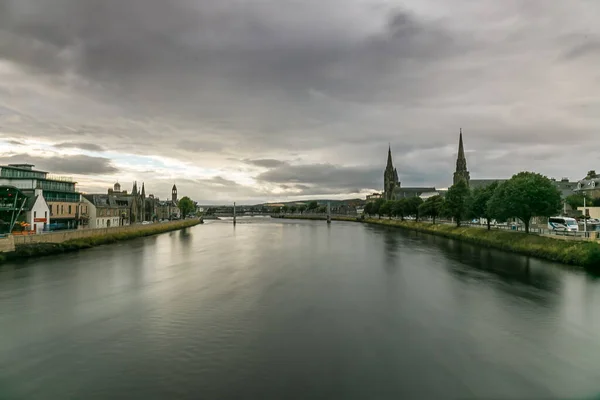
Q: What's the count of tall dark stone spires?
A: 2